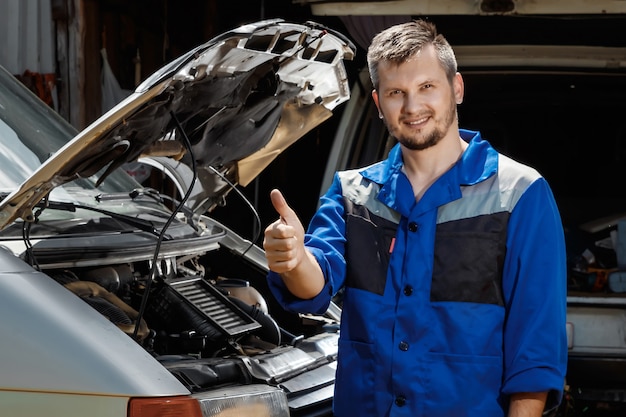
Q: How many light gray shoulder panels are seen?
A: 2